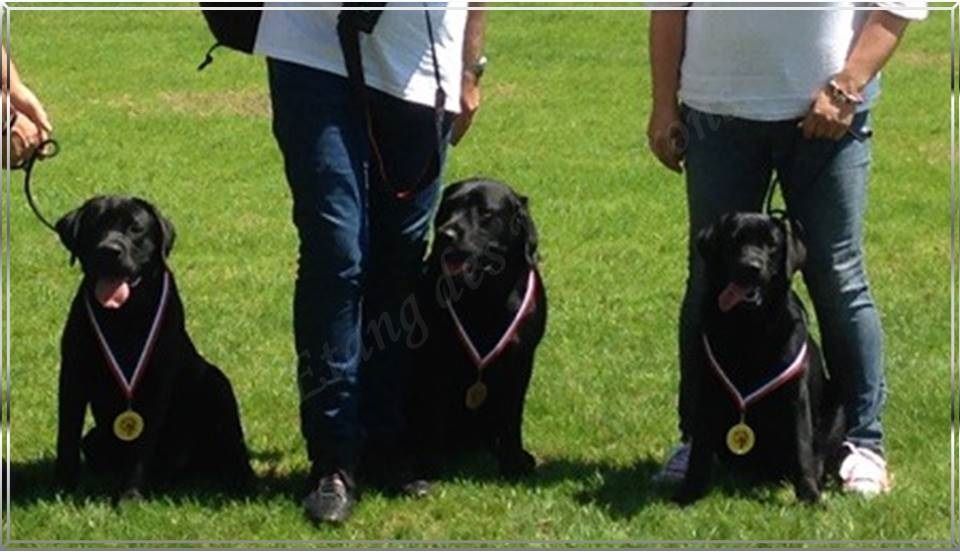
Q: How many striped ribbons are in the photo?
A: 3